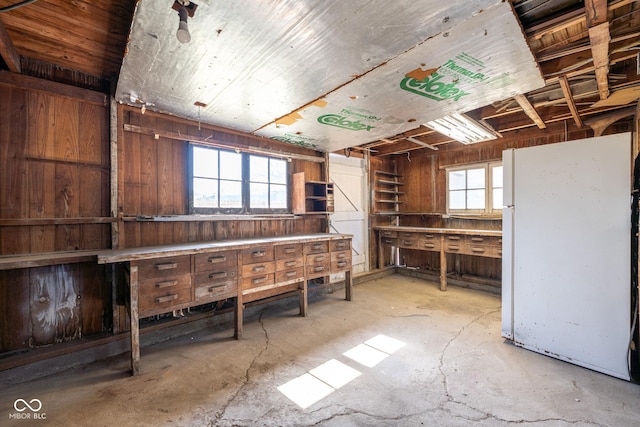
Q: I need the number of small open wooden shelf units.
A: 2